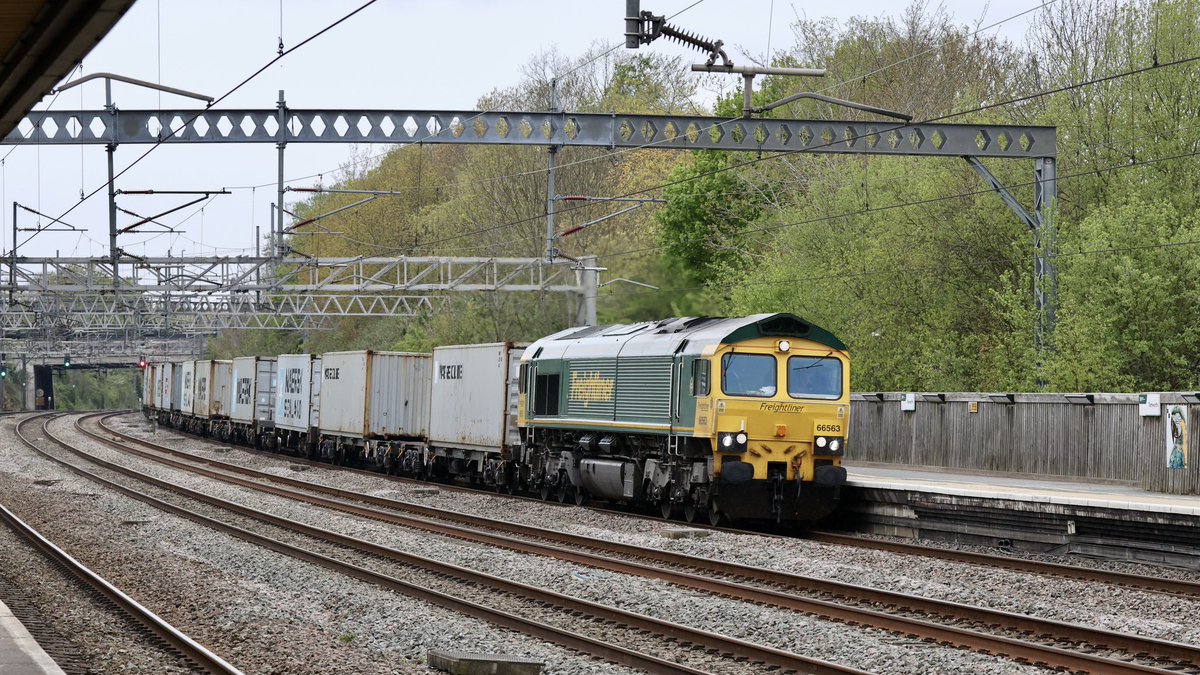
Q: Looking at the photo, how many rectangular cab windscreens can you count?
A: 2